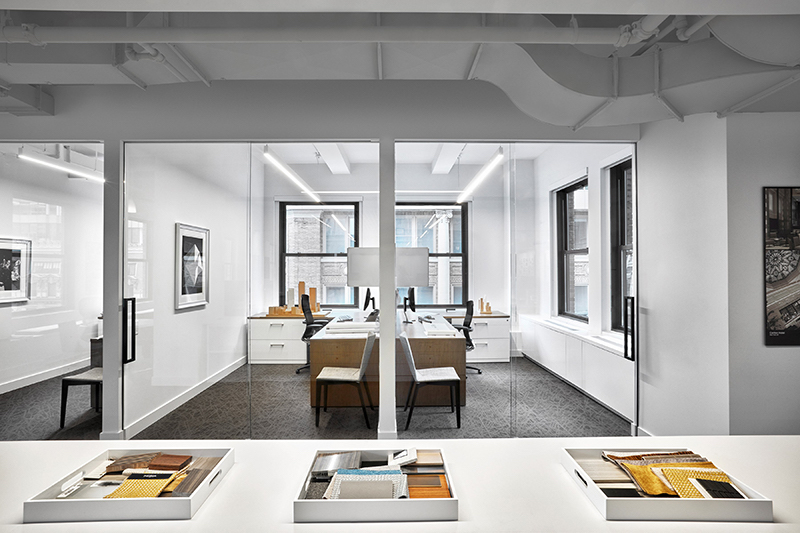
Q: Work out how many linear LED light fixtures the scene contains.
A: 3